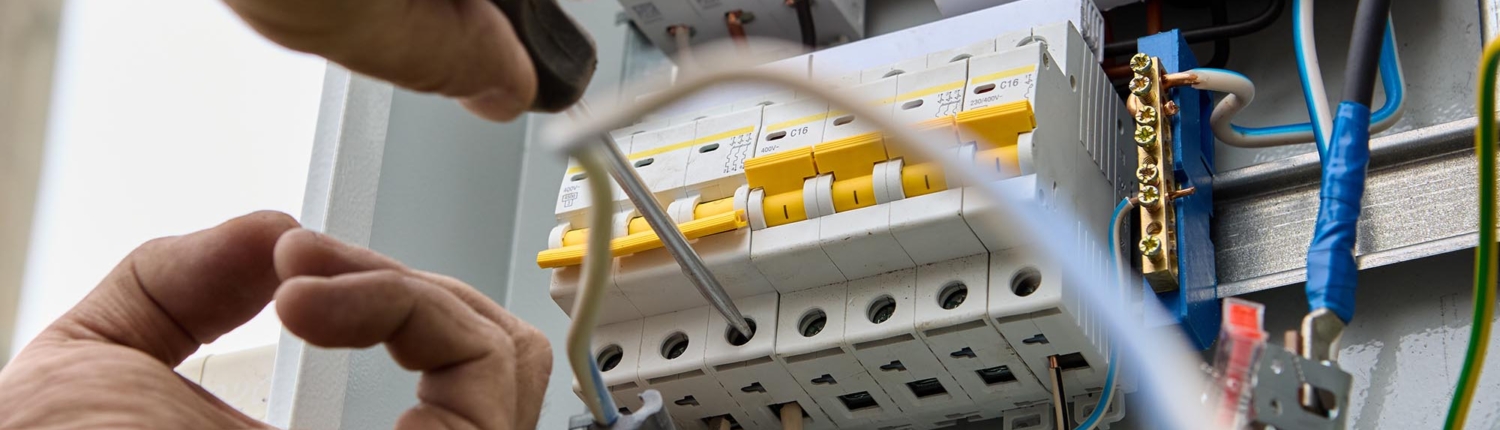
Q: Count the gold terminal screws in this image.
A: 7